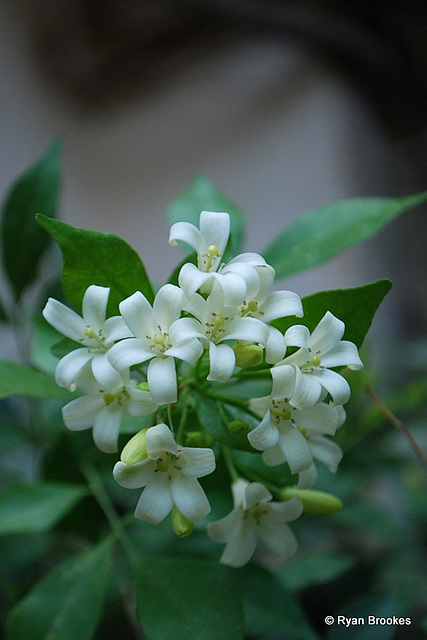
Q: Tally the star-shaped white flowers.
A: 11